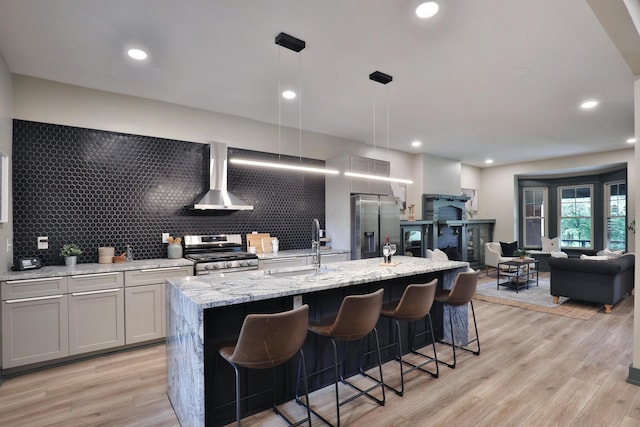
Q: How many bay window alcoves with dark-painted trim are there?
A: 1